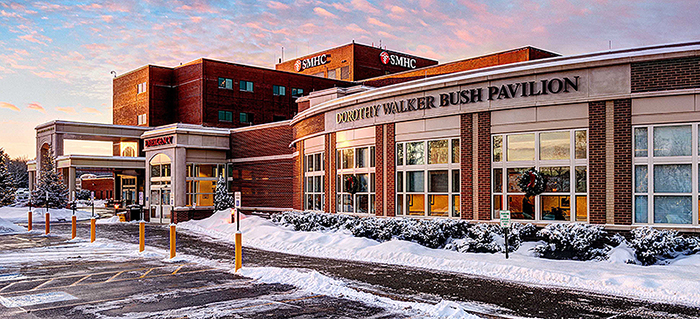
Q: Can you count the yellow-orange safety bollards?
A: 7